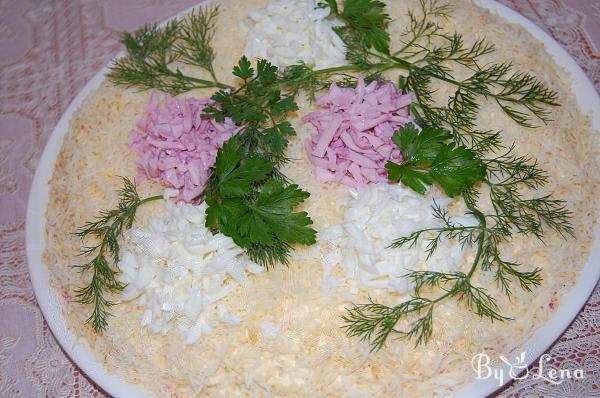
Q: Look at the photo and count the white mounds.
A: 3